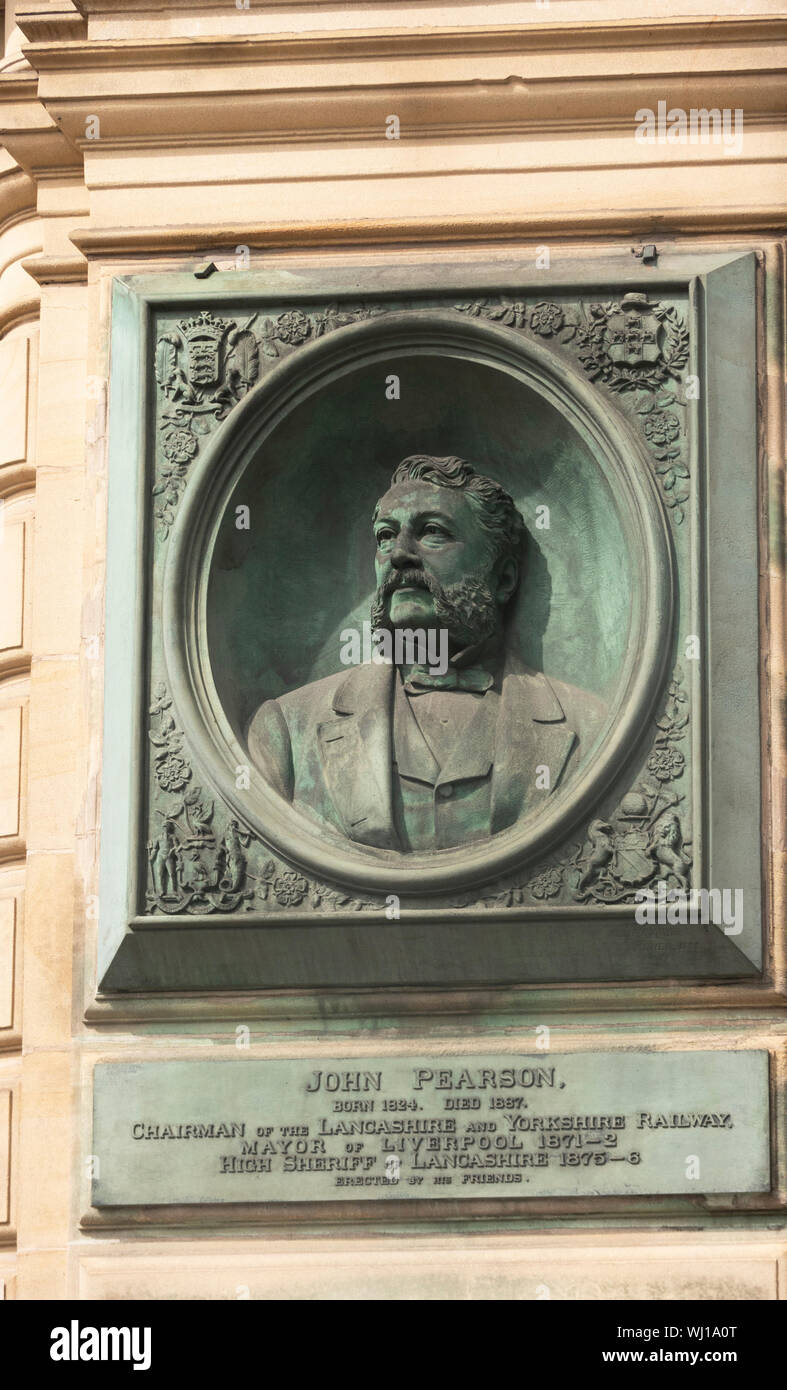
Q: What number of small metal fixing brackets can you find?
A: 2